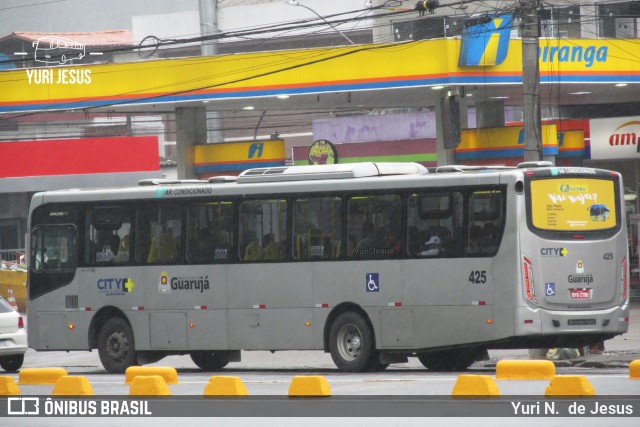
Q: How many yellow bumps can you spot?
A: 11